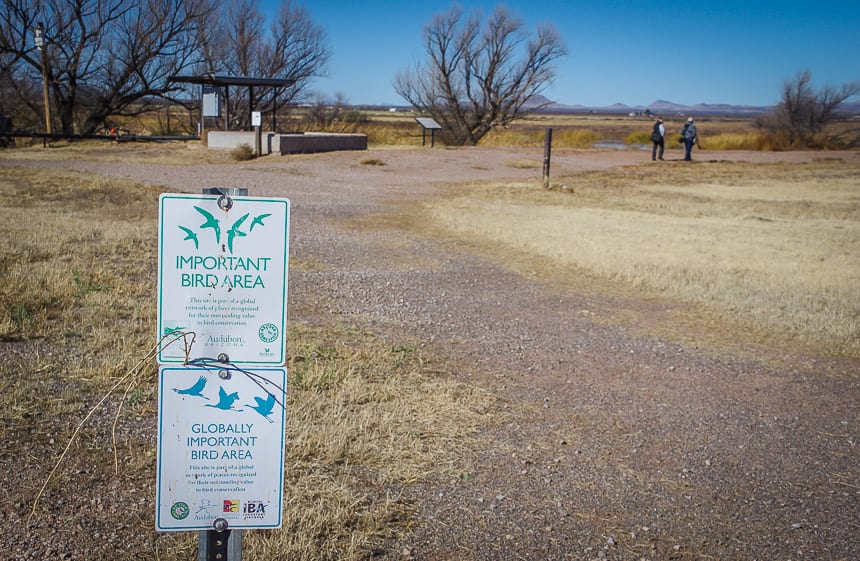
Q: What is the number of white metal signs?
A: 2